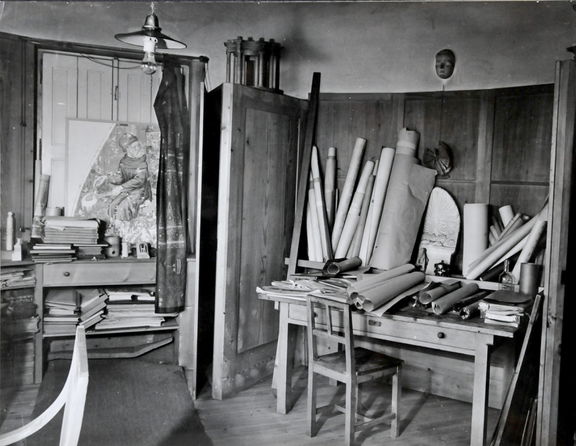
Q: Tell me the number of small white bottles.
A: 2